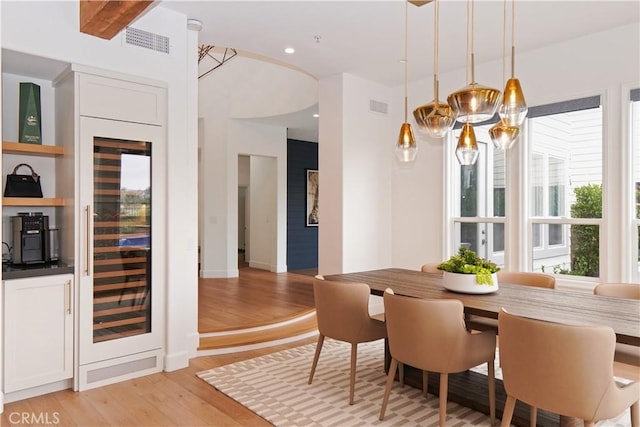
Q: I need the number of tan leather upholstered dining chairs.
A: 6